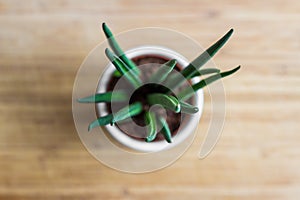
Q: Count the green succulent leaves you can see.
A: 13